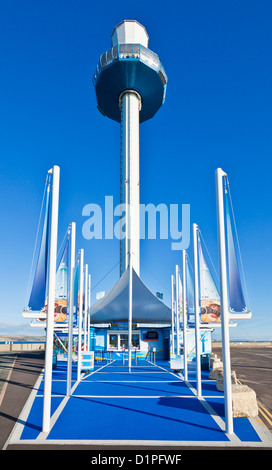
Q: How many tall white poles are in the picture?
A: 11